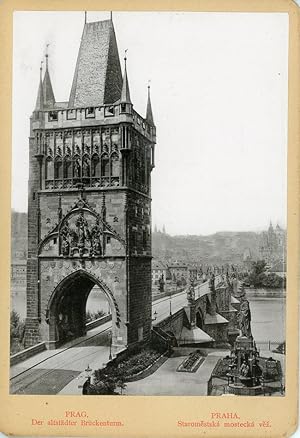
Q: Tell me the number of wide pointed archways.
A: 1